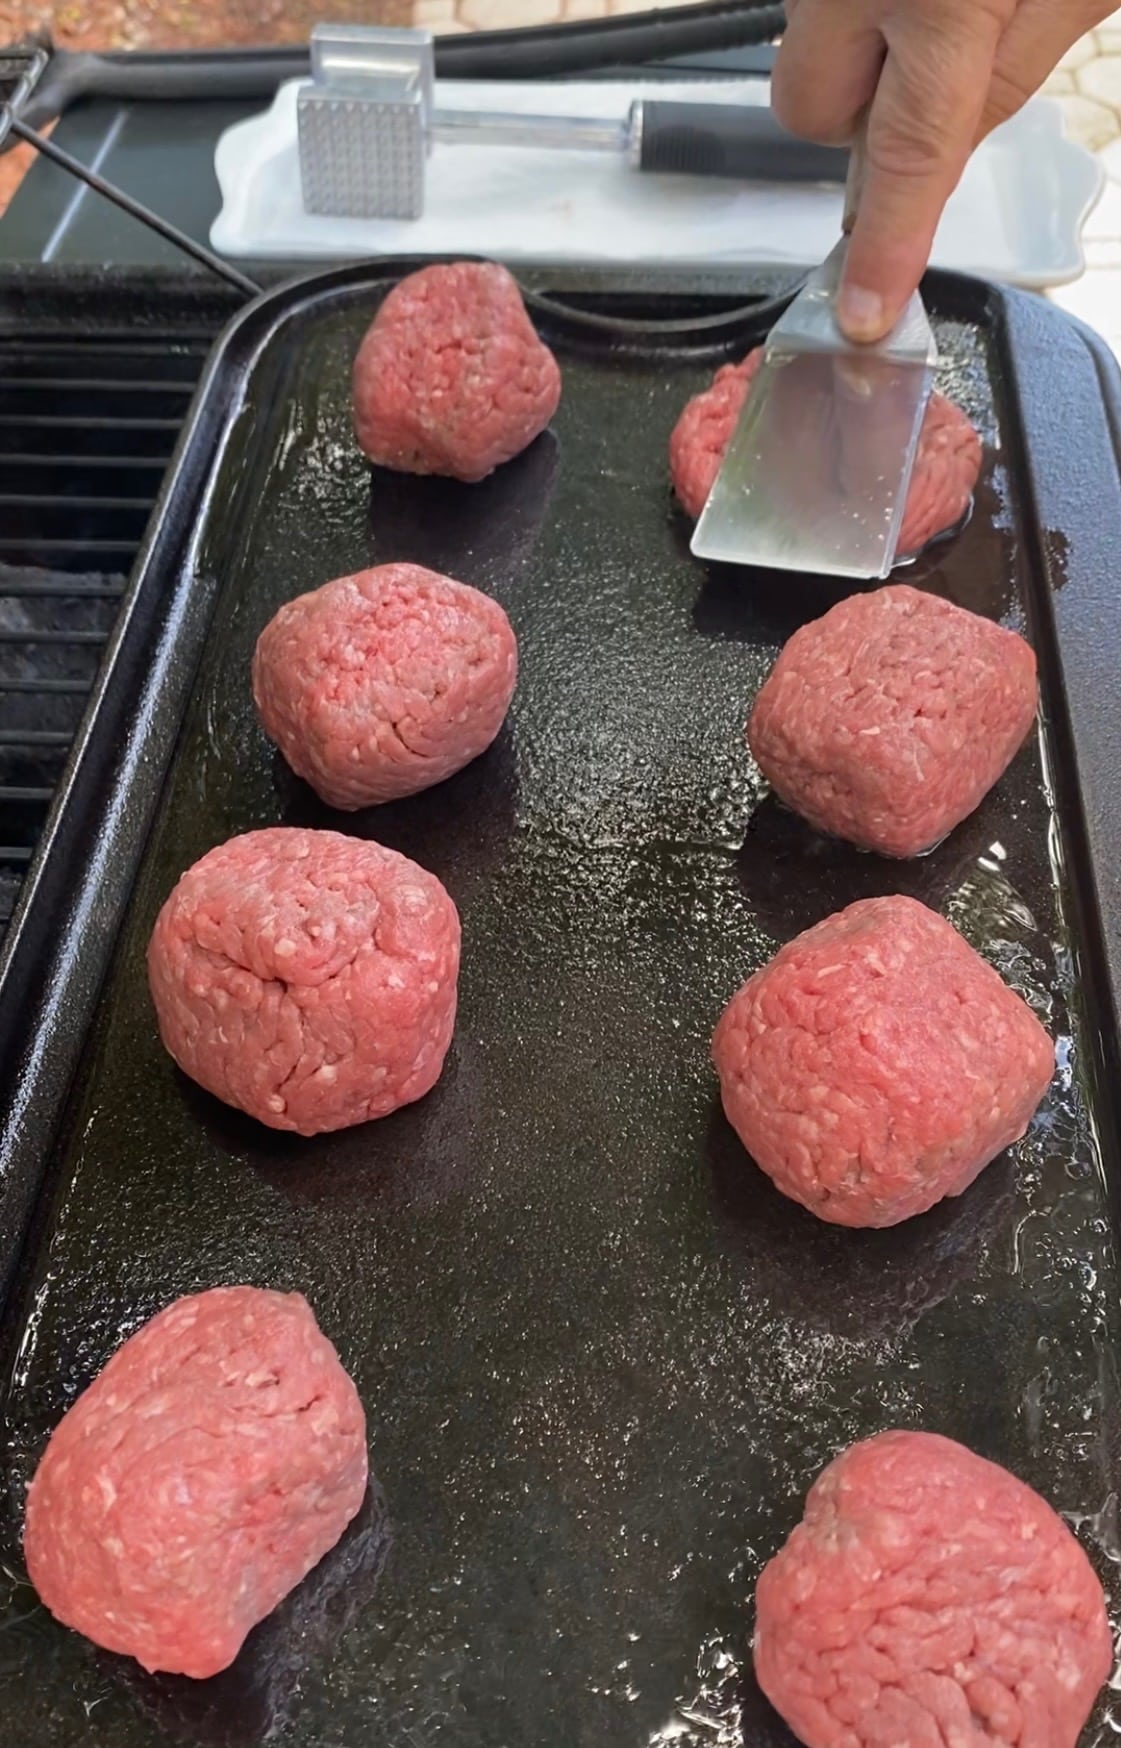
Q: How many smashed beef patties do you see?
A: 1